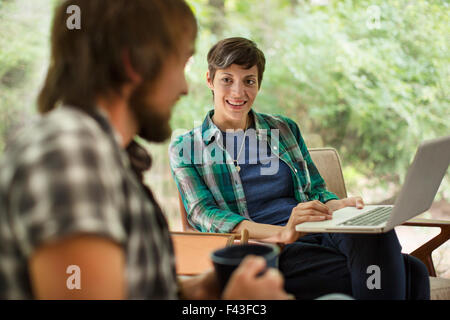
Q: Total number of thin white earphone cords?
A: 0